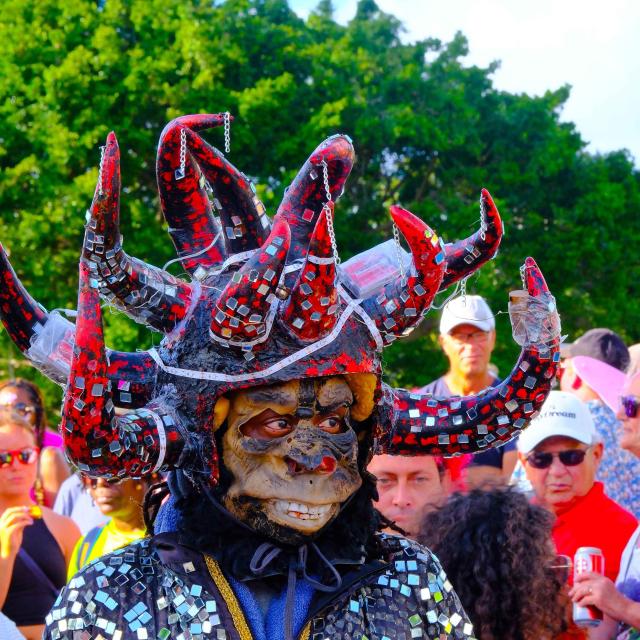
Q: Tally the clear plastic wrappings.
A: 3